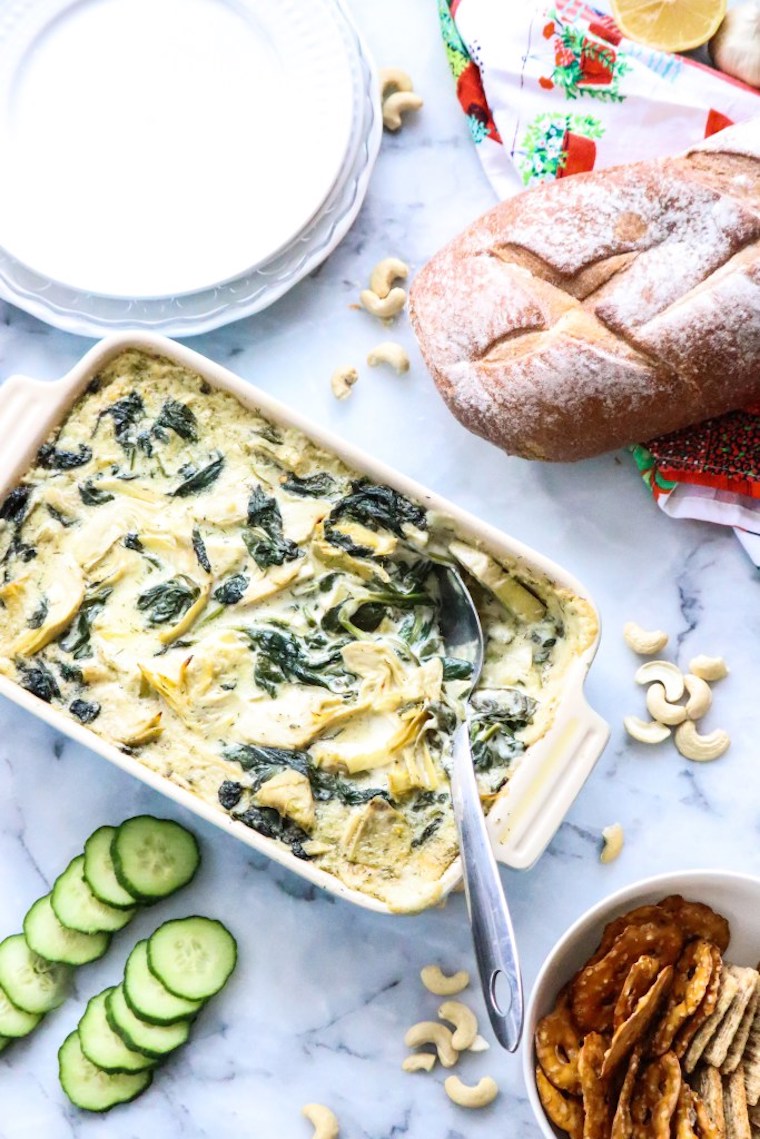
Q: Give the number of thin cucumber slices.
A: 12